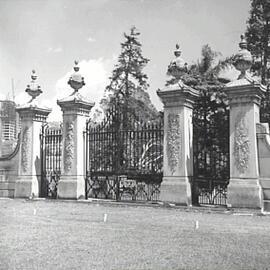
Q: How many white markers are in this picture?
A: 3